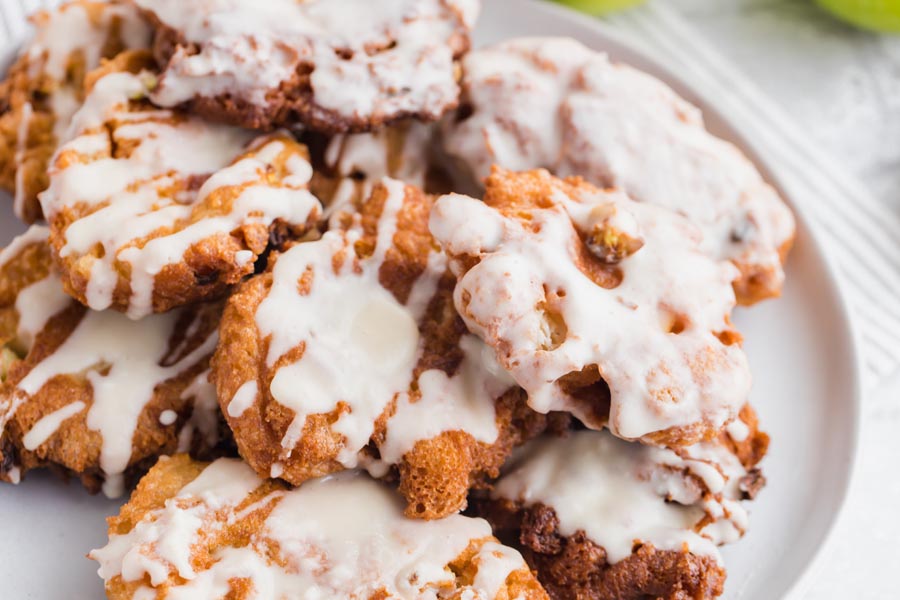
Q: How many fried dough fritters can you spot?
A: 10